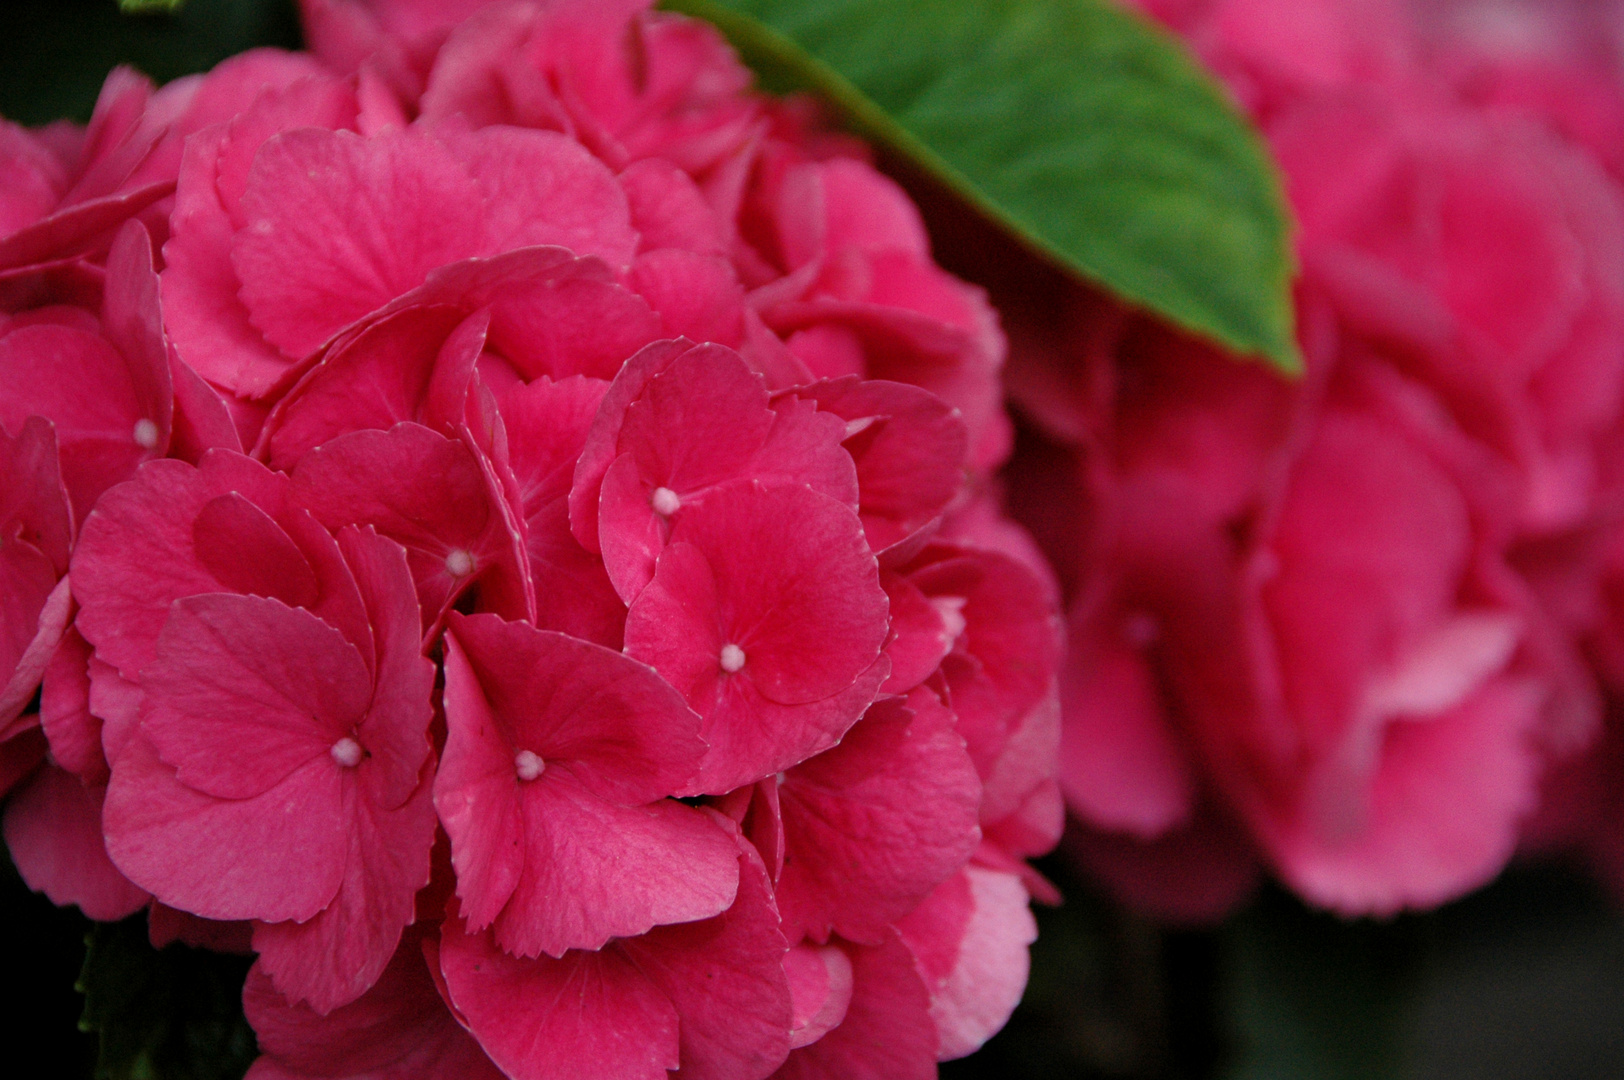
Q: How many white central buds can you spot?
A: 6